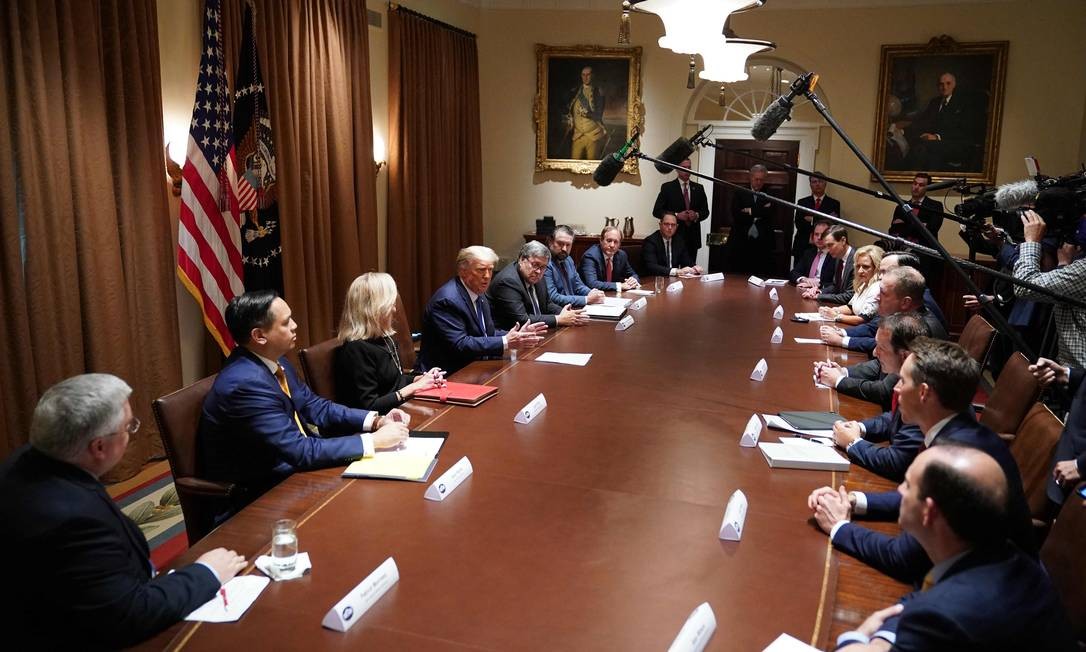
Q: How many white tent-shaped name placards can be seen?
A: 15